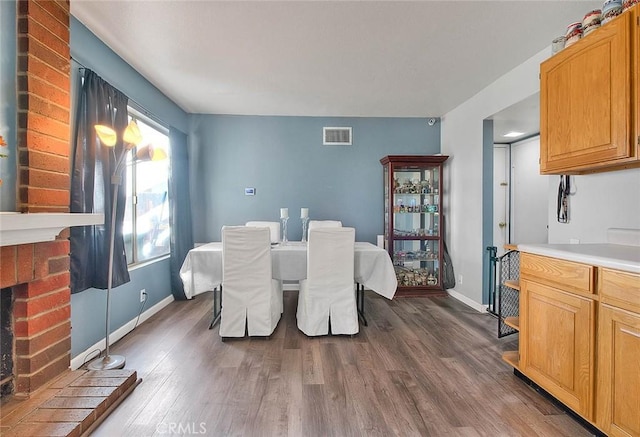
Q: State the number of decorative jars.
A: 5